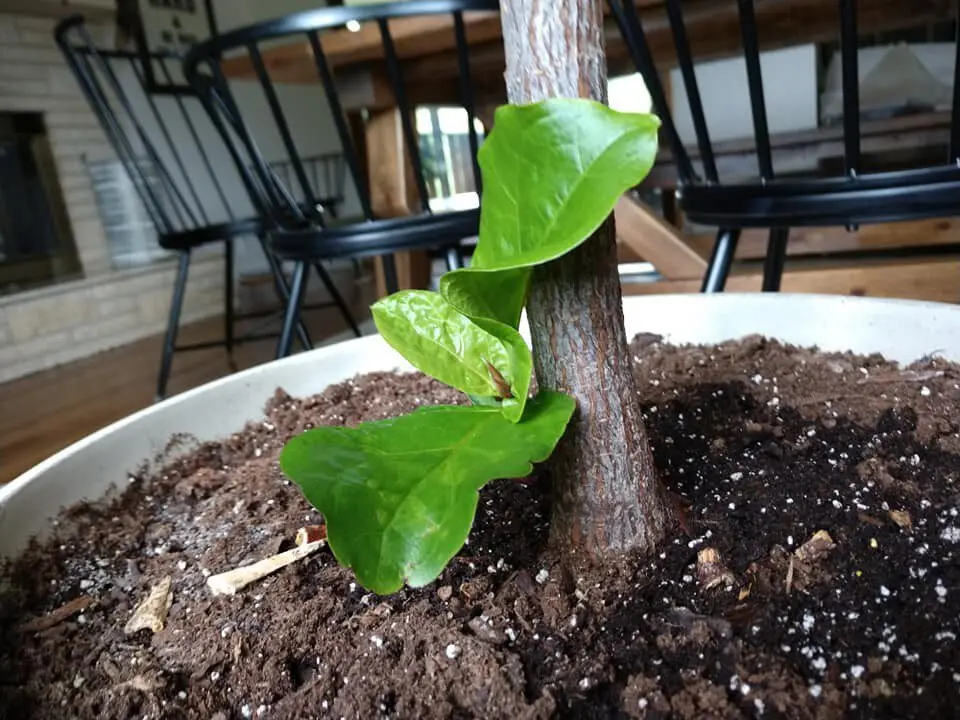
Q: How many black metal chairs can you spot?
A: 3